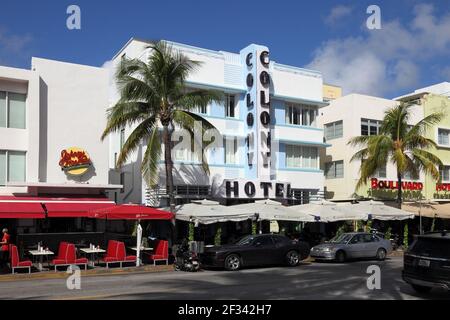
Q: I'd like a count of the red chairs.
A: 6